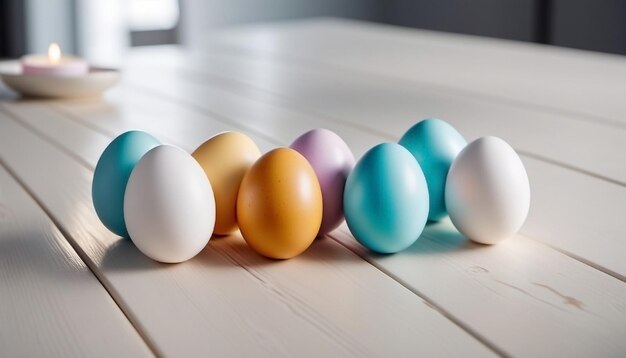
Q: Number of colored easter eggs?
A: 6